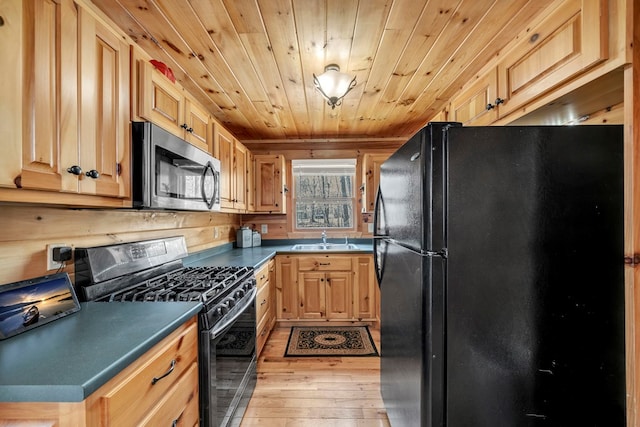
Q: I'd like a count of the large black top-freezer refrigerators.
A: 1